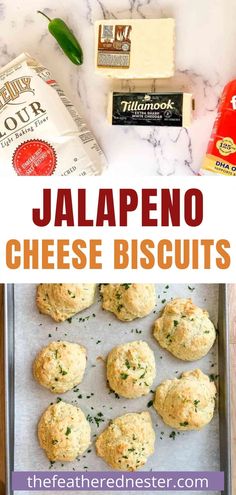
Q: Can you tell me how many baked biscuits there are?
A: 8